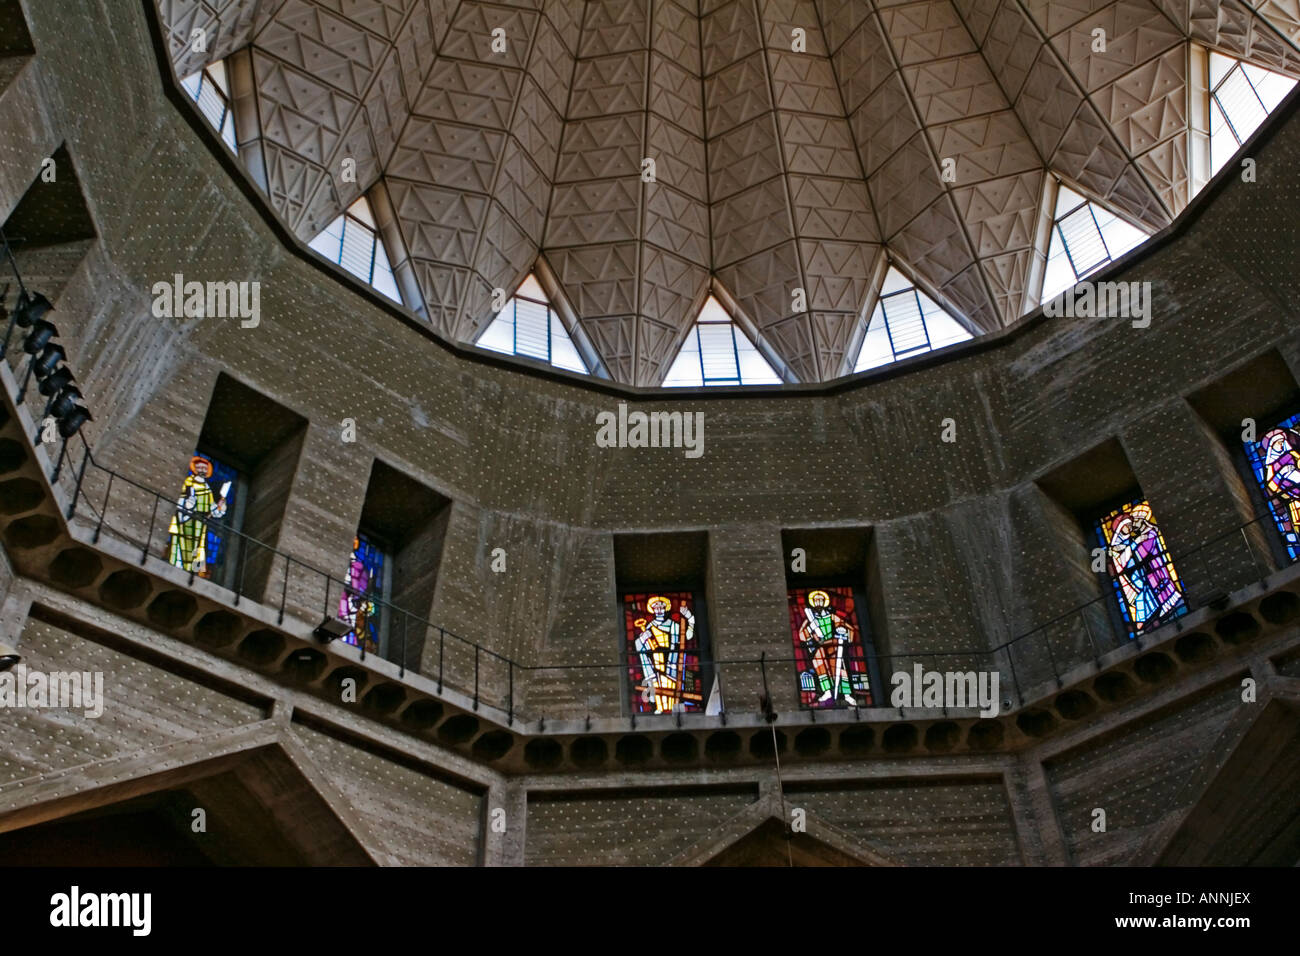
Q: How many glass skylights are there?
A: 7